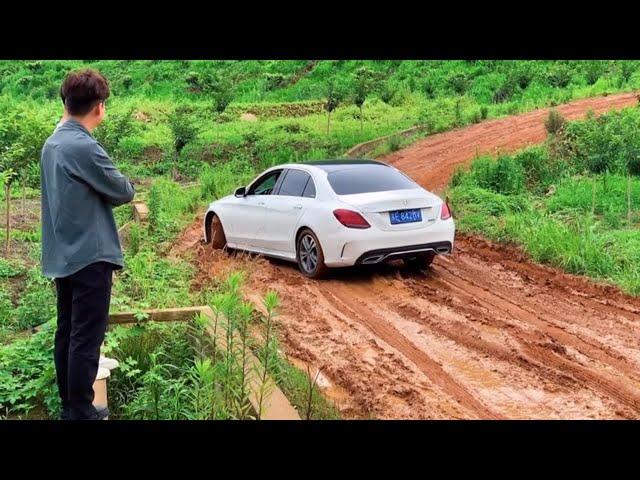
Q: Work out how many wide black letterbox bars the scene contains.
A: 2